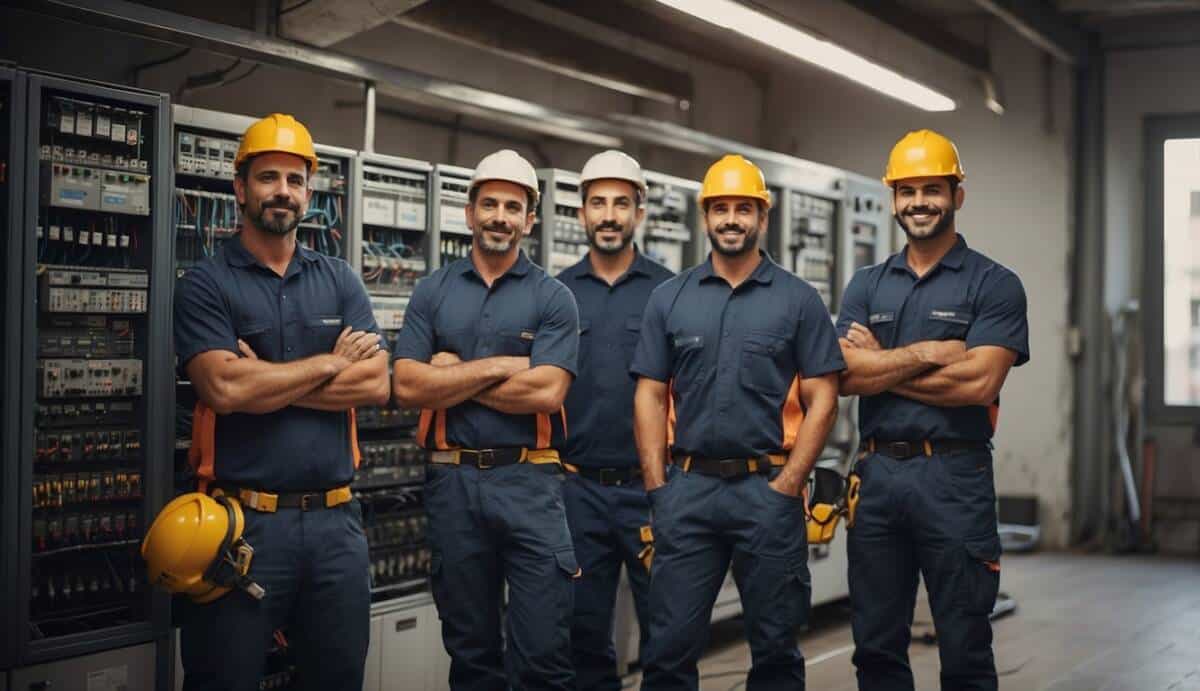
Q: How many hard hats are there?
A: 6